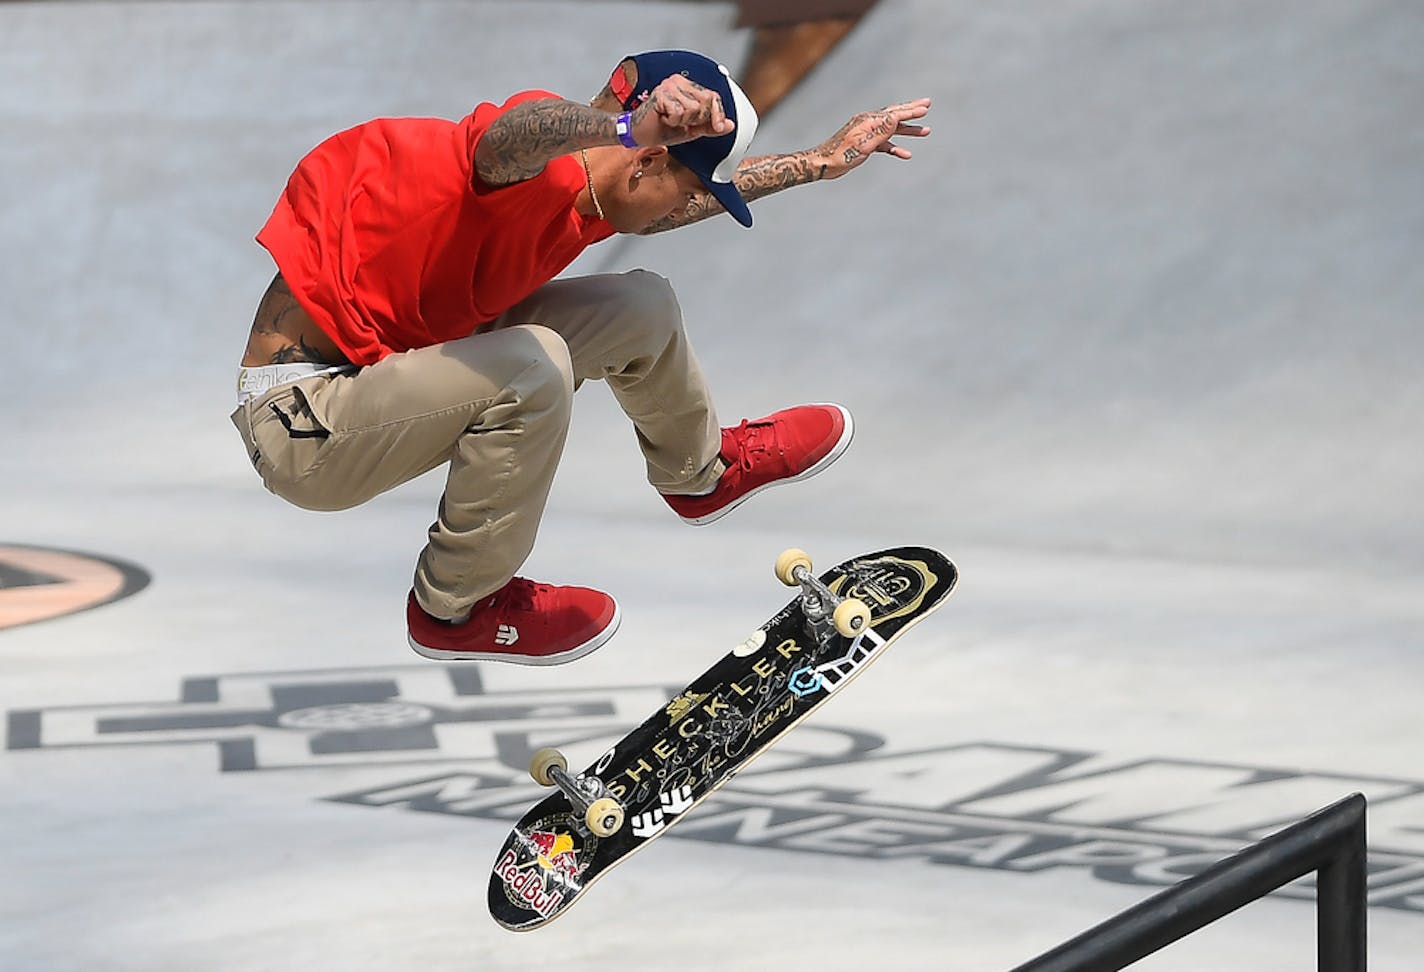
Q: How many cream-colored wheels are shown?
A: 4